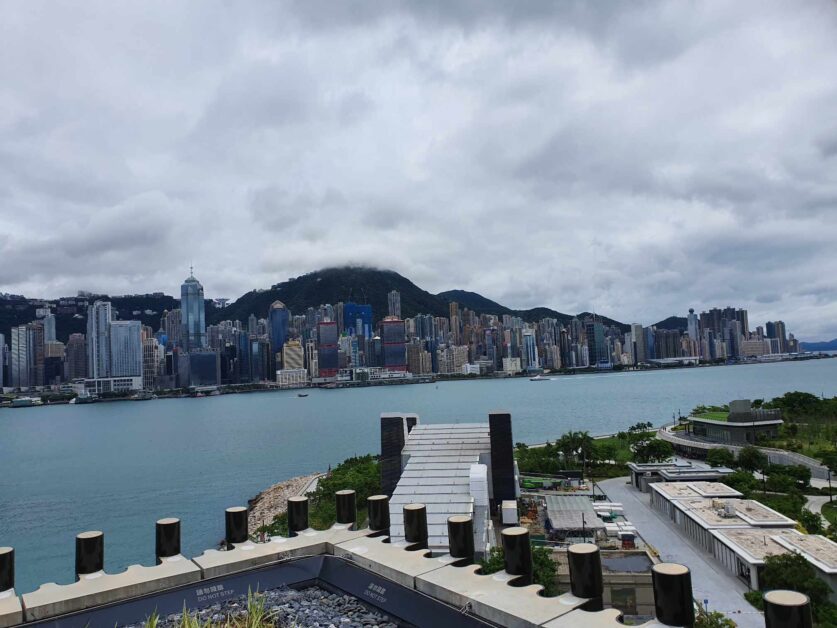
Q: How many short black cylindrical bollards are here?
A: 13